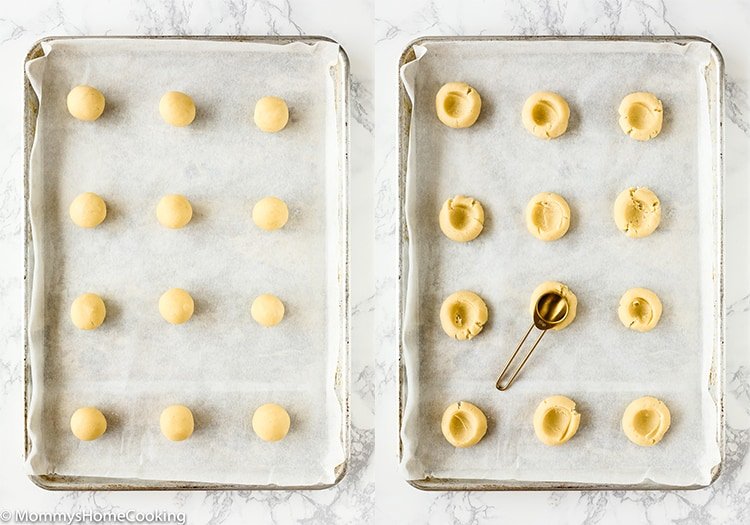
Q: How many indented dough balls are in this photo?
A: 12